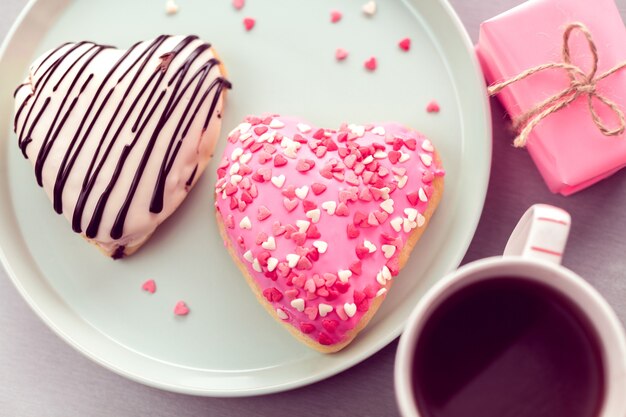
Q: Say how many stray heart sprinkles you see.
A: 11